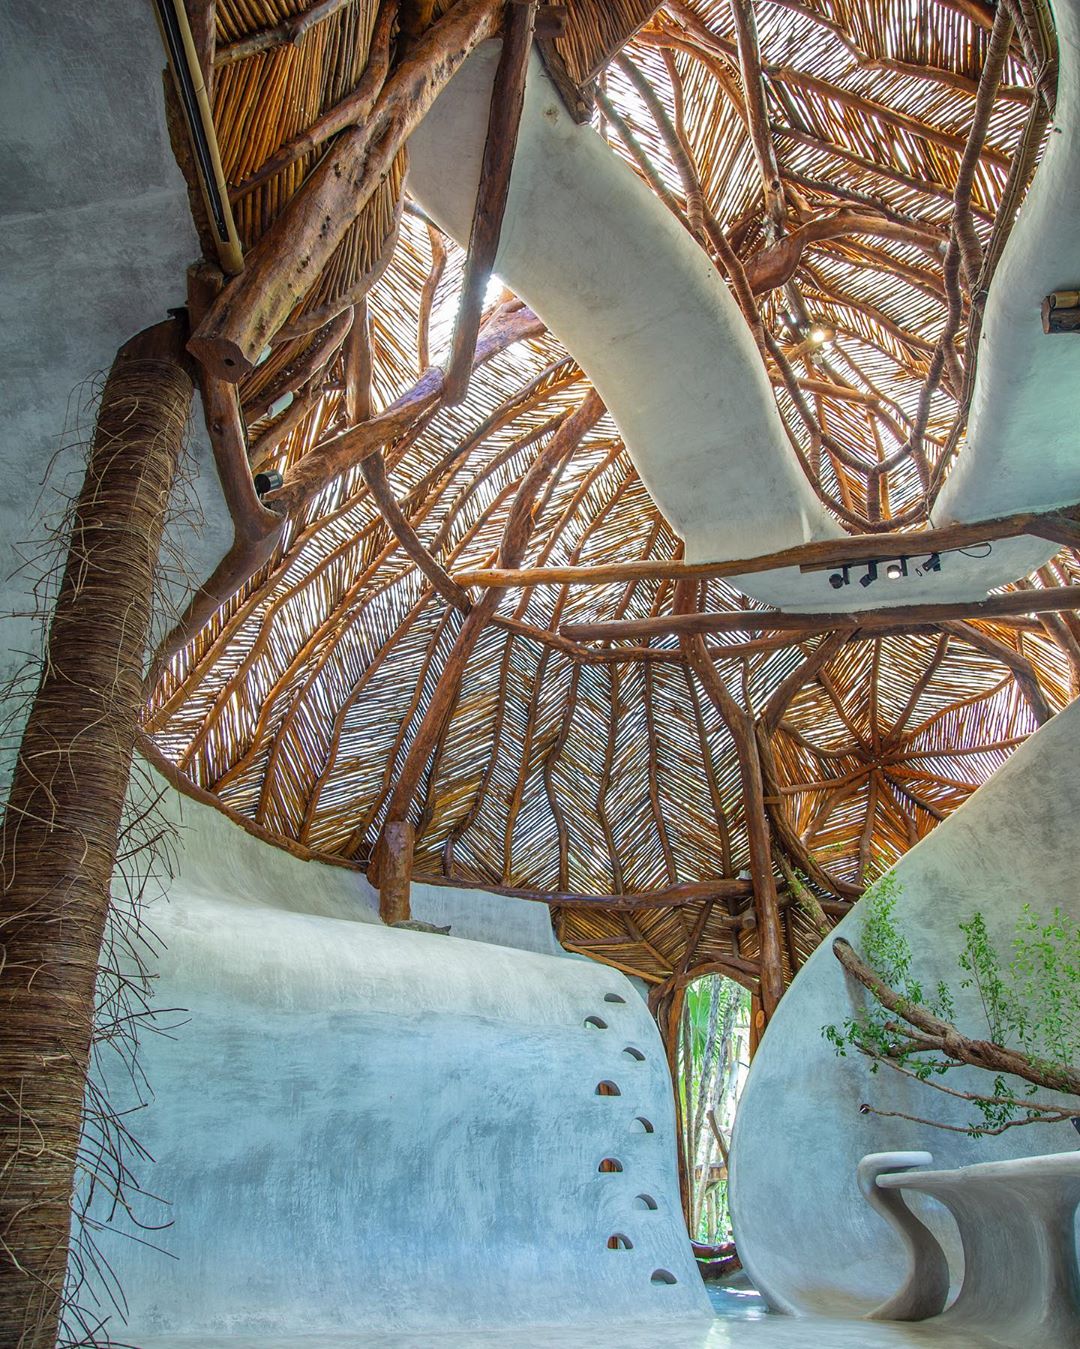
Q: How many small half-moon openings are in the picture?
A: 9